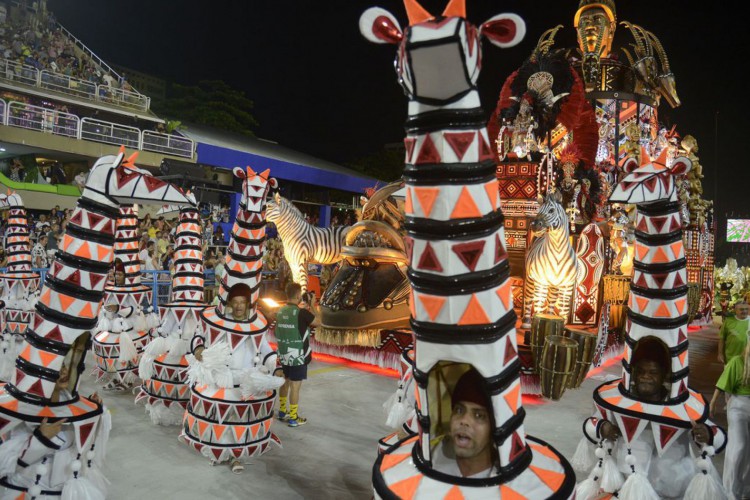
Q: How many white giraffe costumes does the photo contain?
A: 7